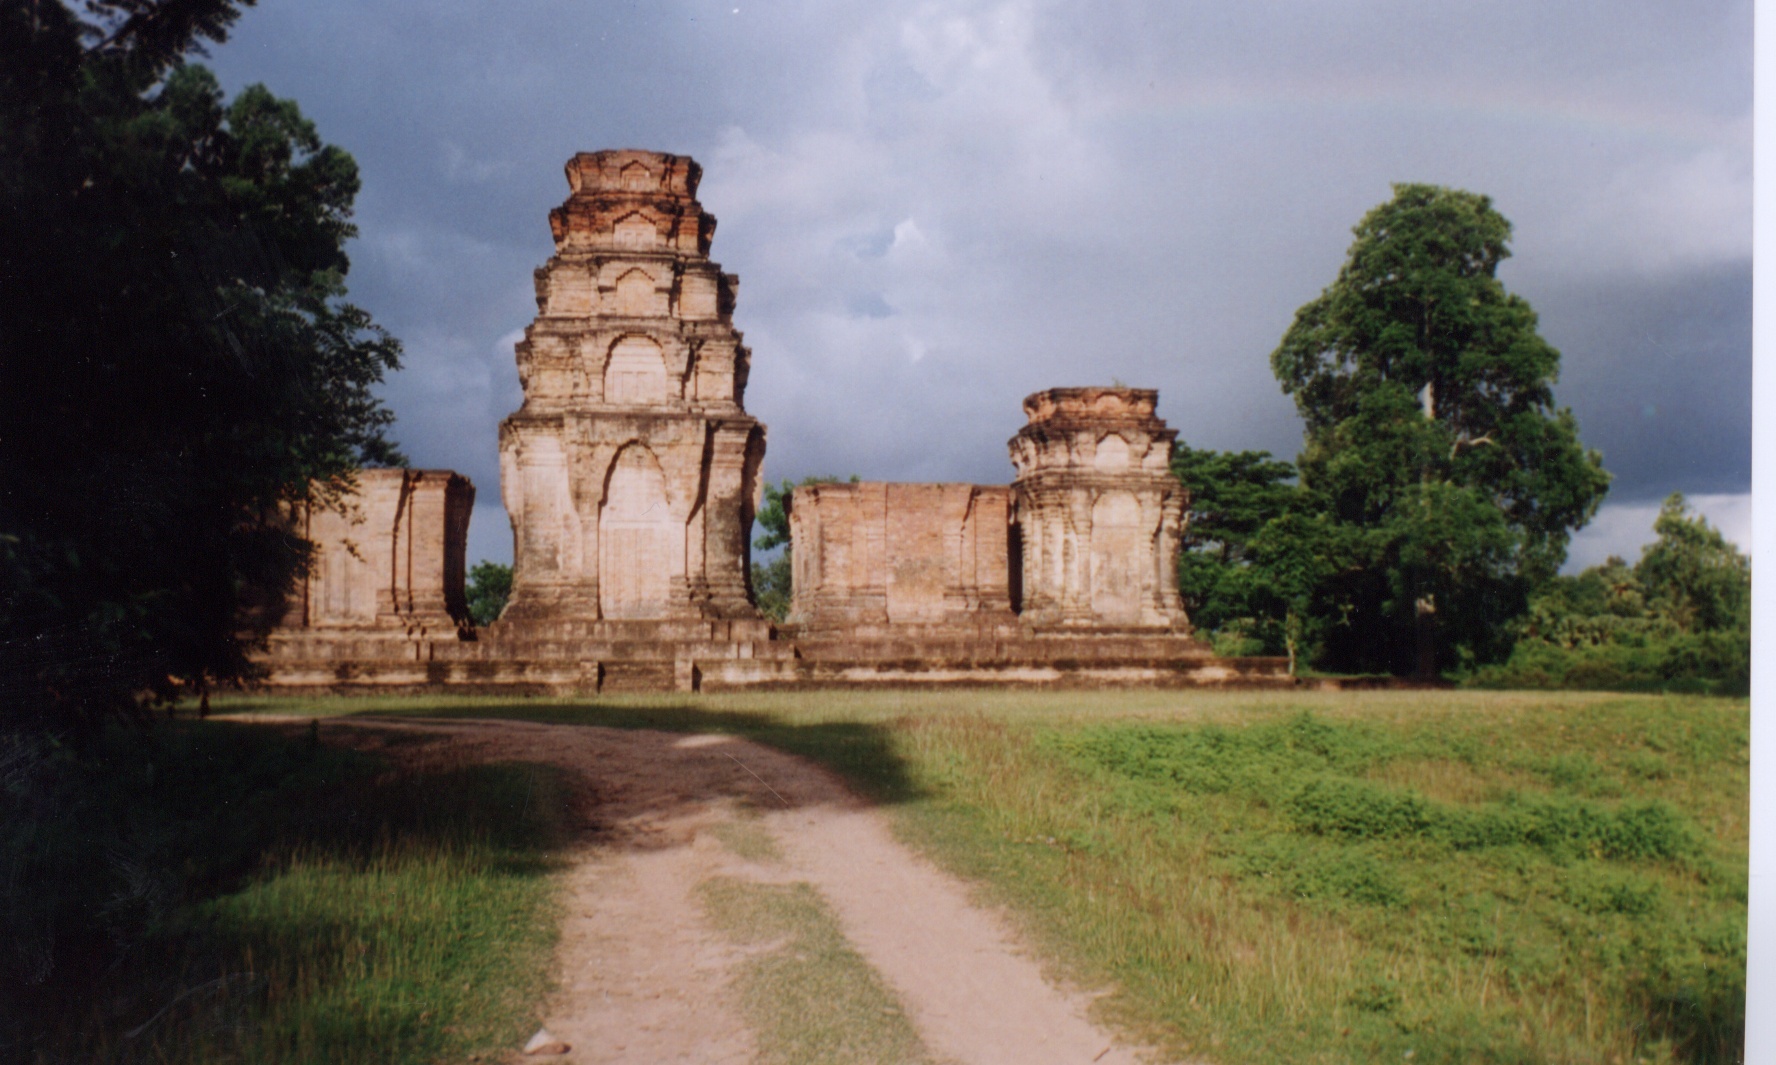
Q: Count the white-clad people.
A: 0